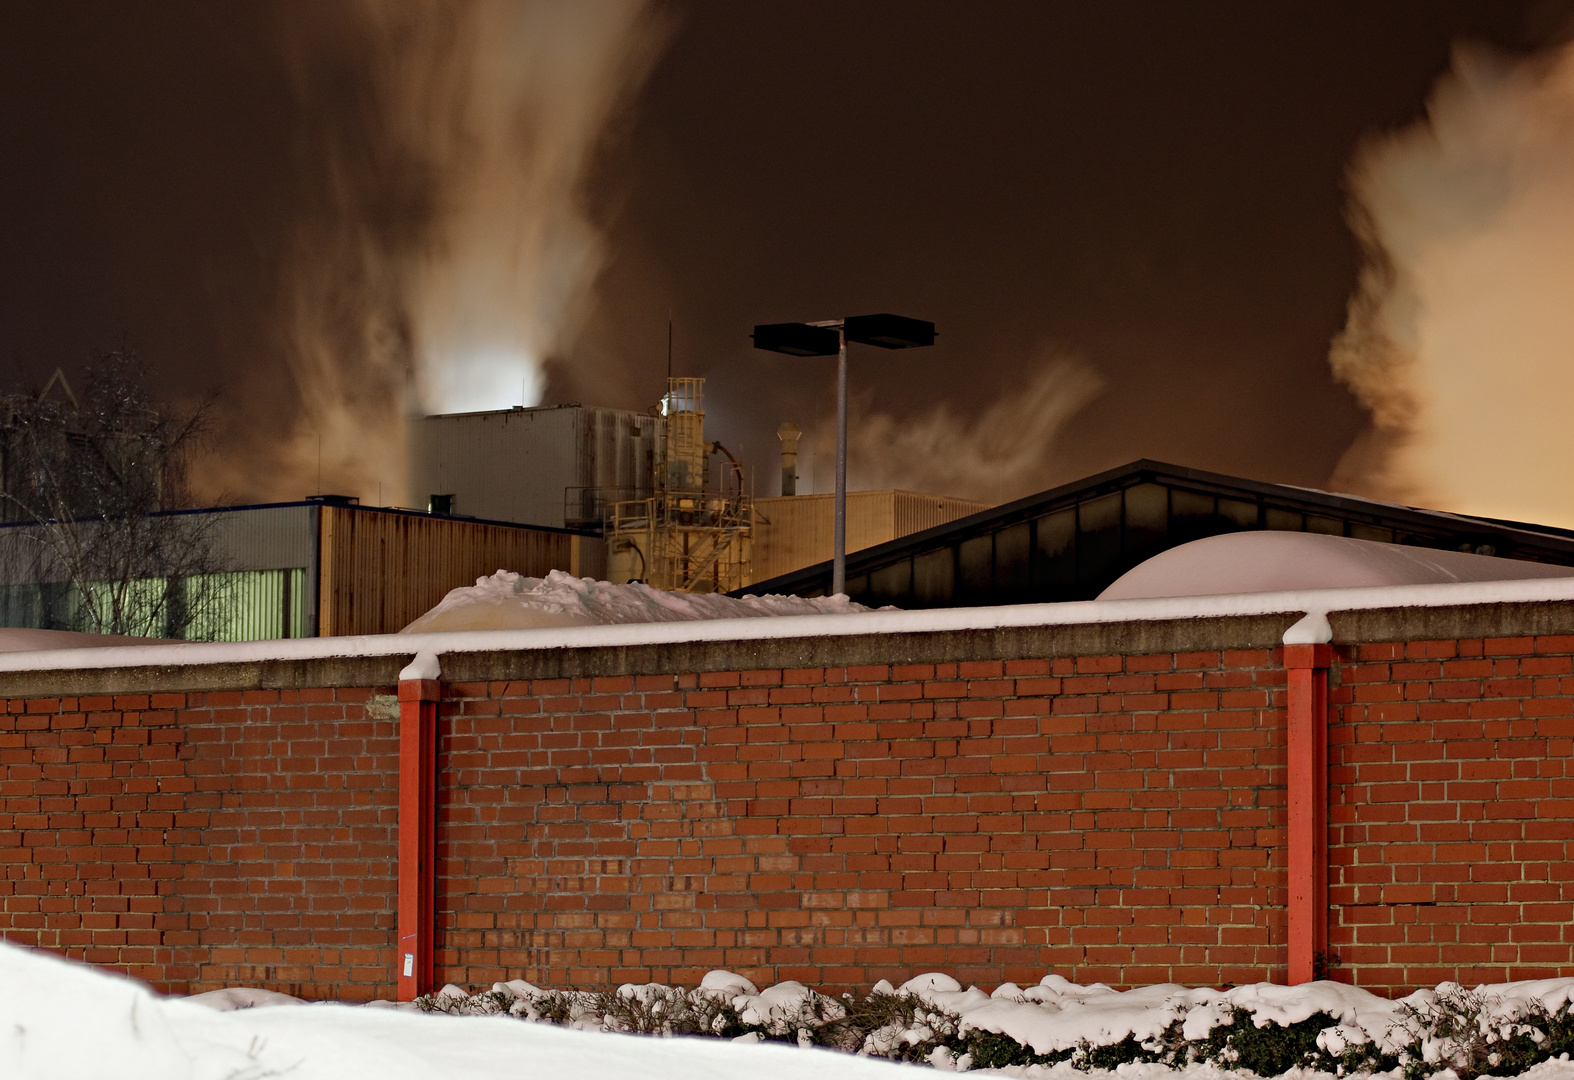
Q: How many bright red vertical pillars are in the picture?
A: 2